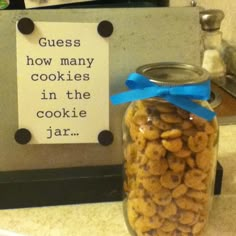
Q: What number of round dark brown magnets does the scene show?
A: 4